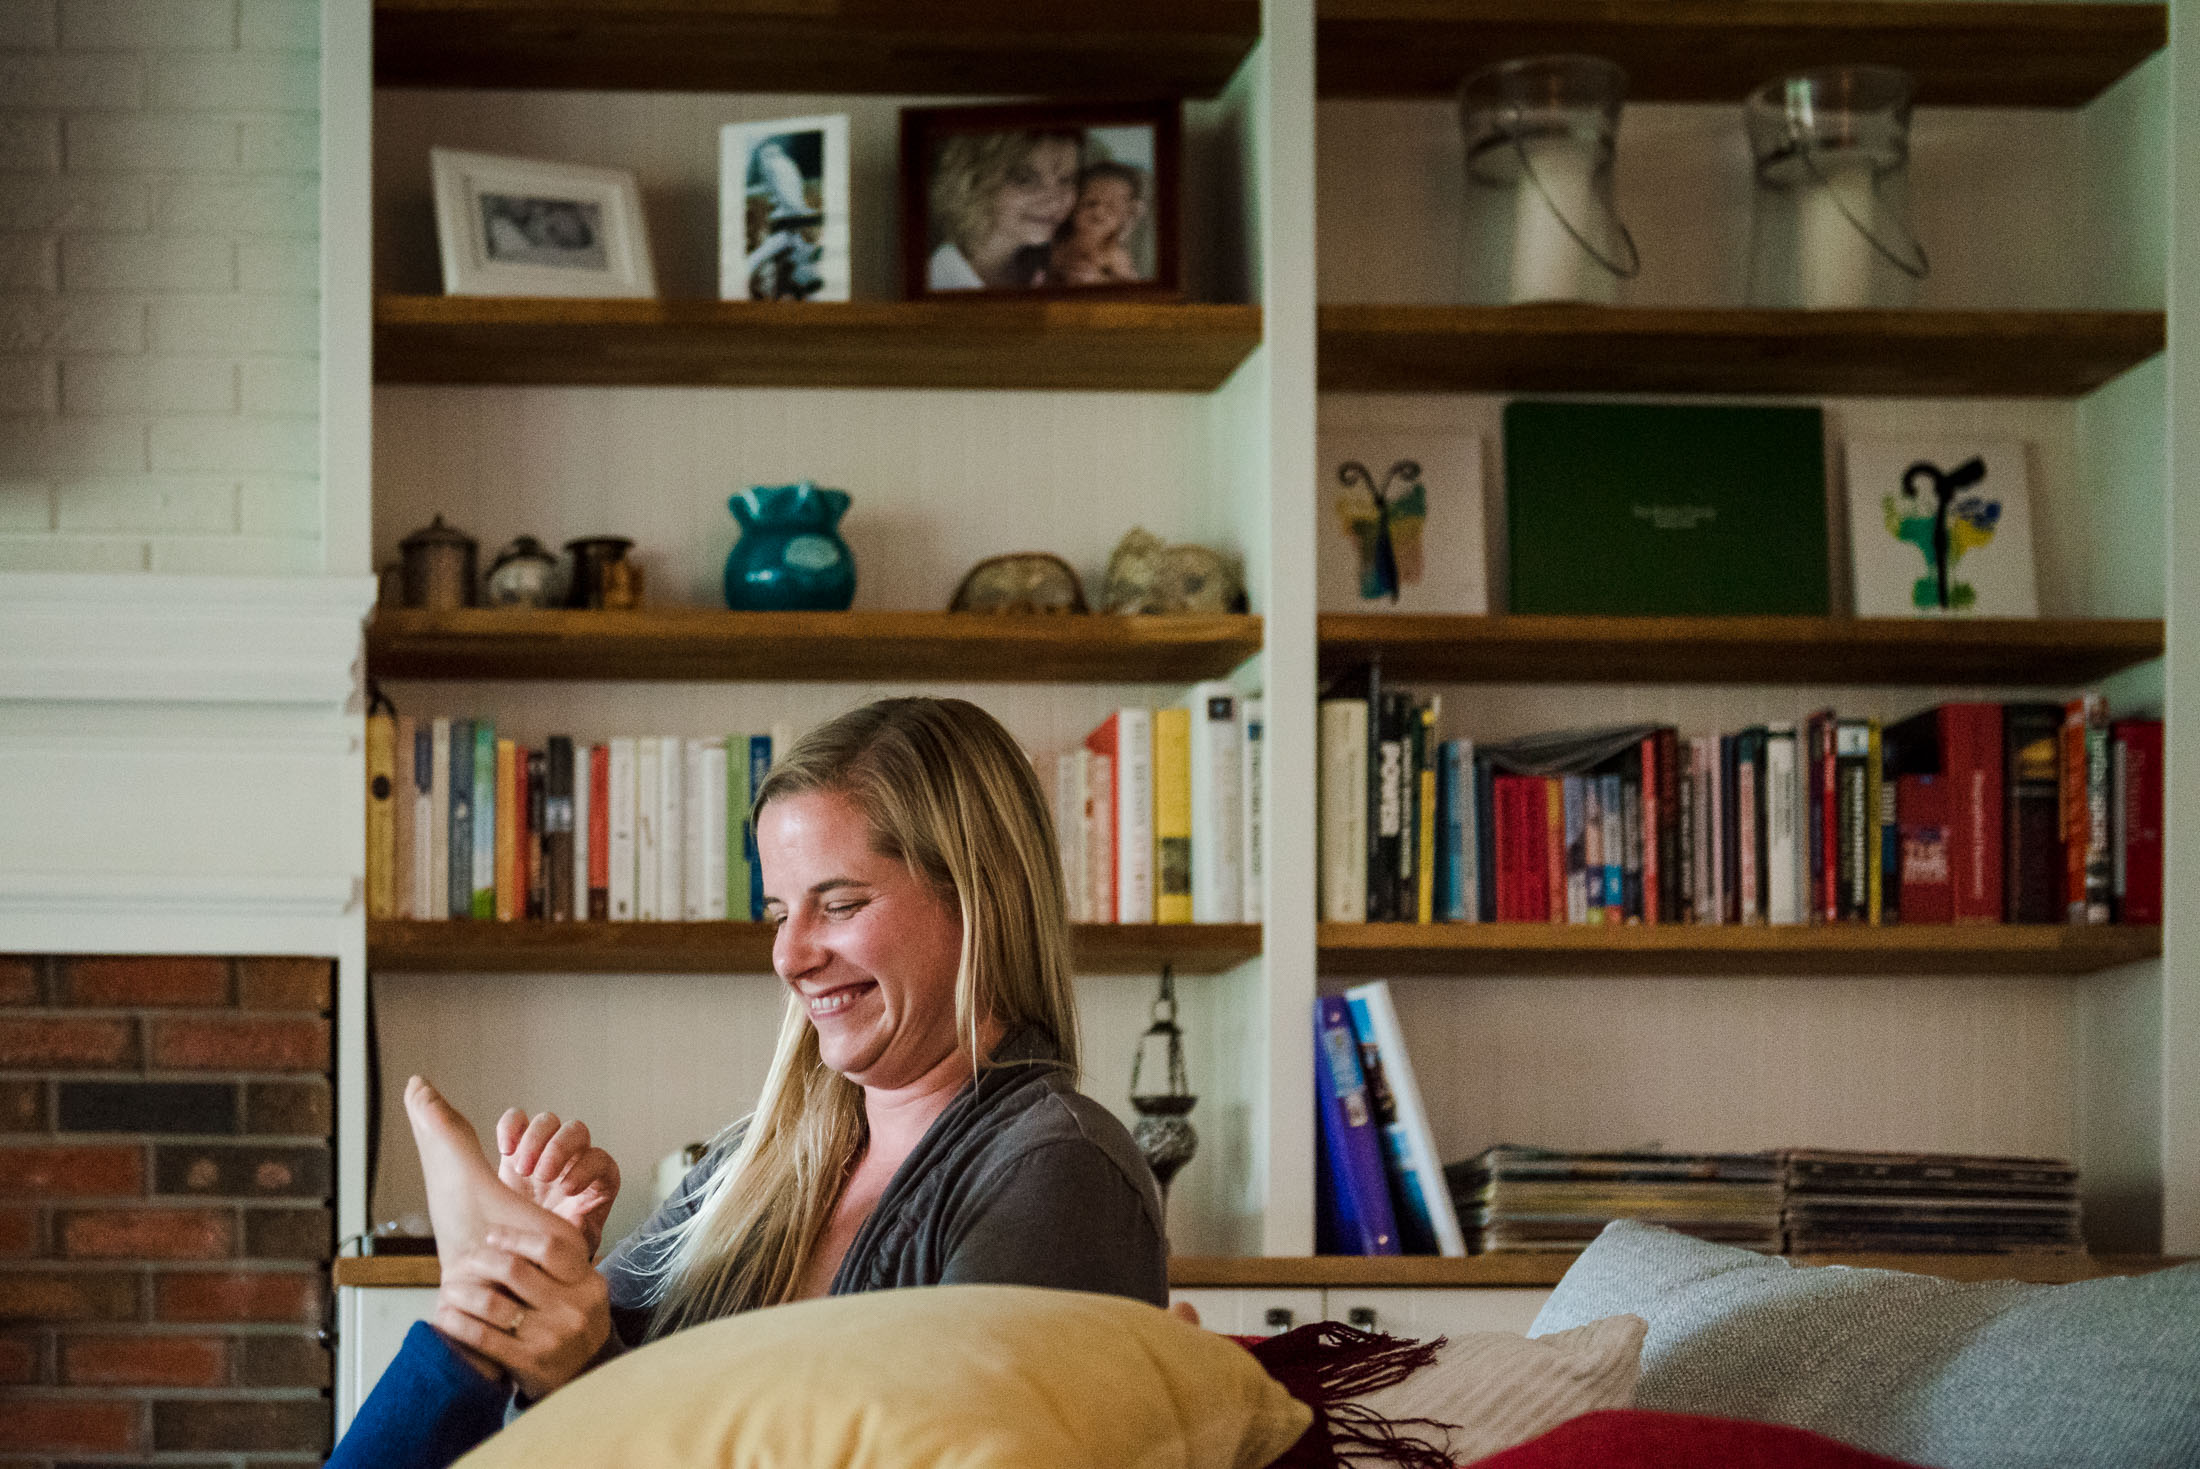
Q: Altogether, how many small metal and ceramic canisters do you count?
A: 3